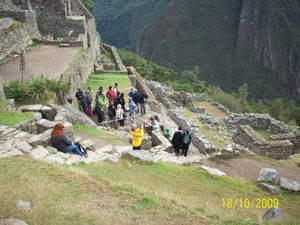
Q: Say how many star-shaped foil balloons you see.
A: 0